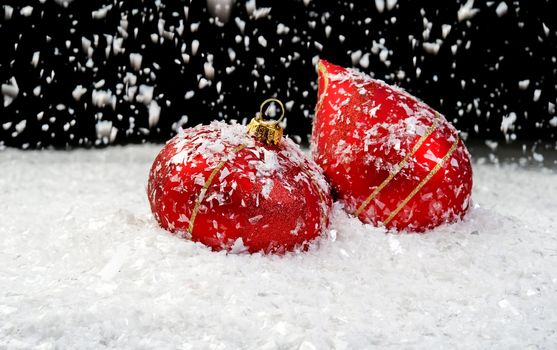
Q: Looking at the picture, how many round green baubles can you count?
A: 0